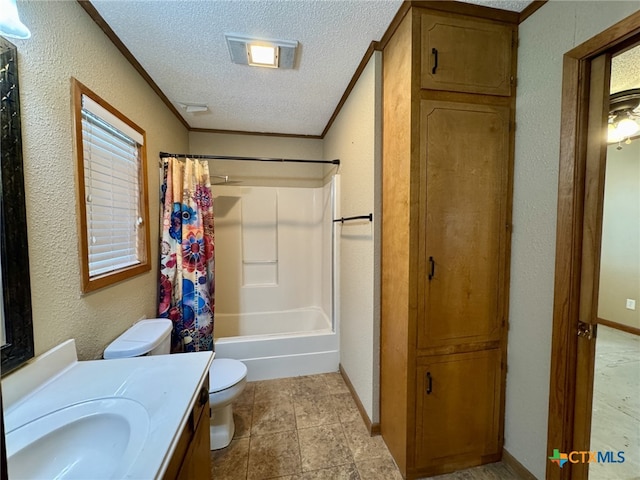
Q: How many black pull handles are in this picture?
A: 3